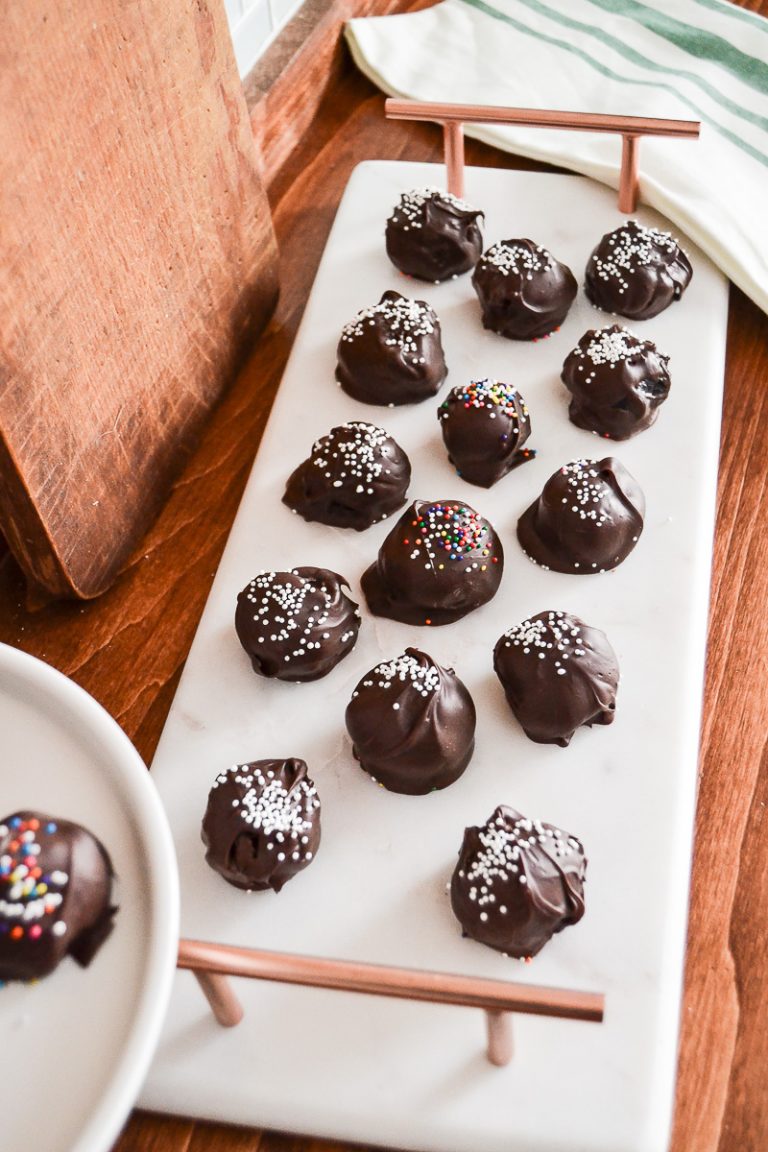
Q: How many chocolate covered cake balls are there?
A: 15